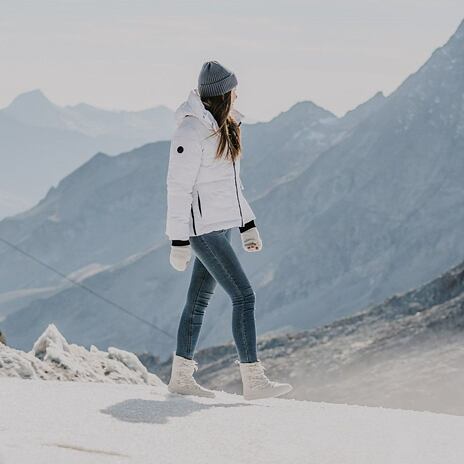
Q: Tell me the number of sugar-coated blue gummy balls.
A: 0